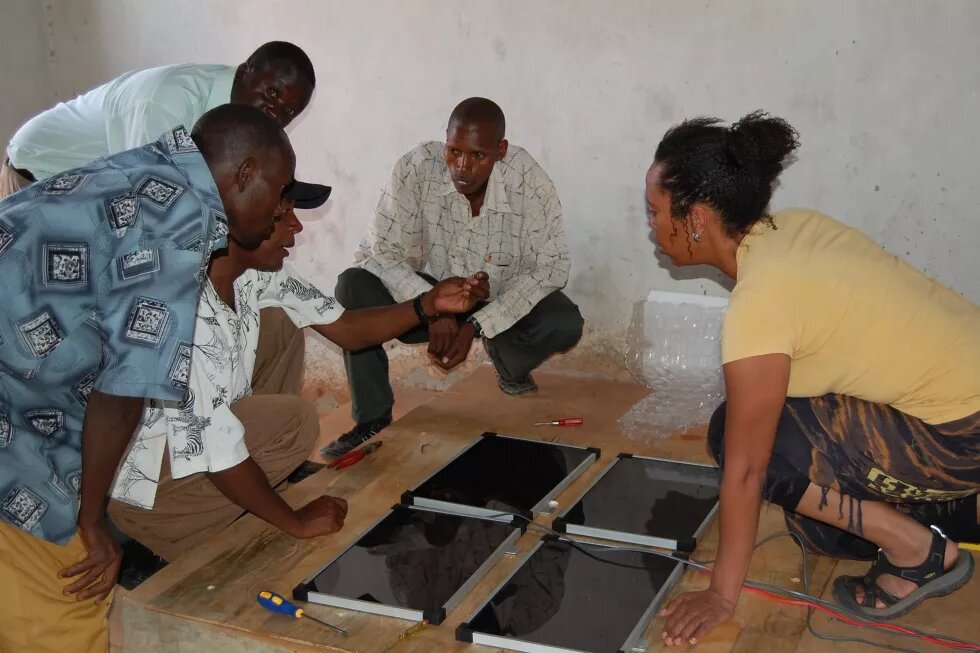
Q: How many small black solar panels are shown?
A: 4